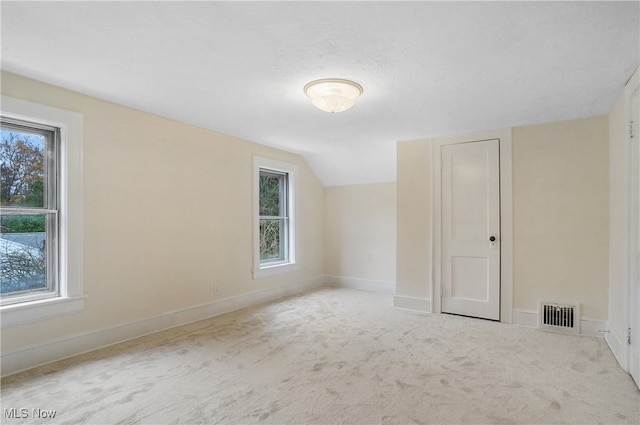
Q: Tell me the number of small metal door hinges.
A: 2